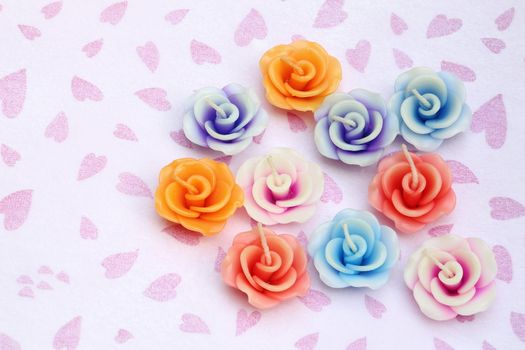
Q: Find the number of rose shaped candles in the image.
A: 10